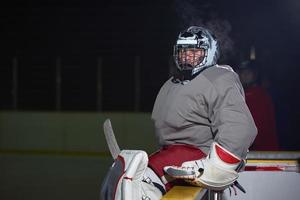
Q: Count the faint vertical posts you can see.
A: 4